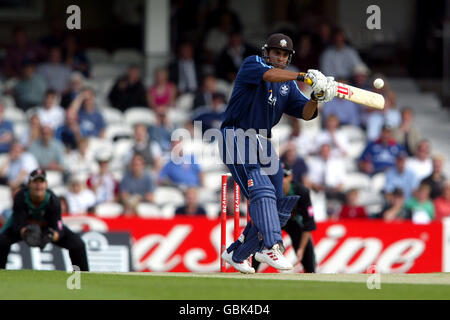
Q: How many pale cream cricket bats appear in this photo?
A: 1